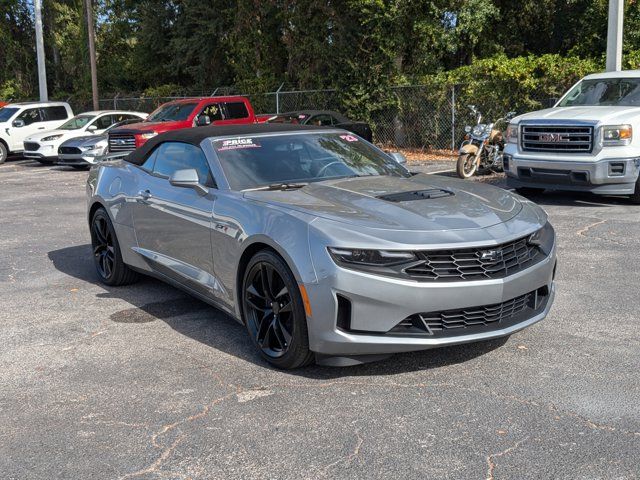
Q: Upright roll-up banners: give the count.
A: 0